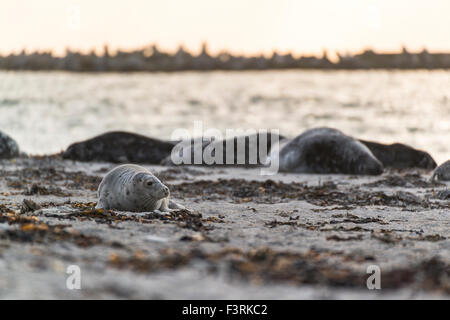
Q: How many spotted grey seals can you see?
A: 1